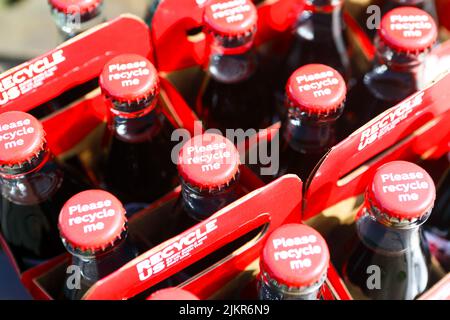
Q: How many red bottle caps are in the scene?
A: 11